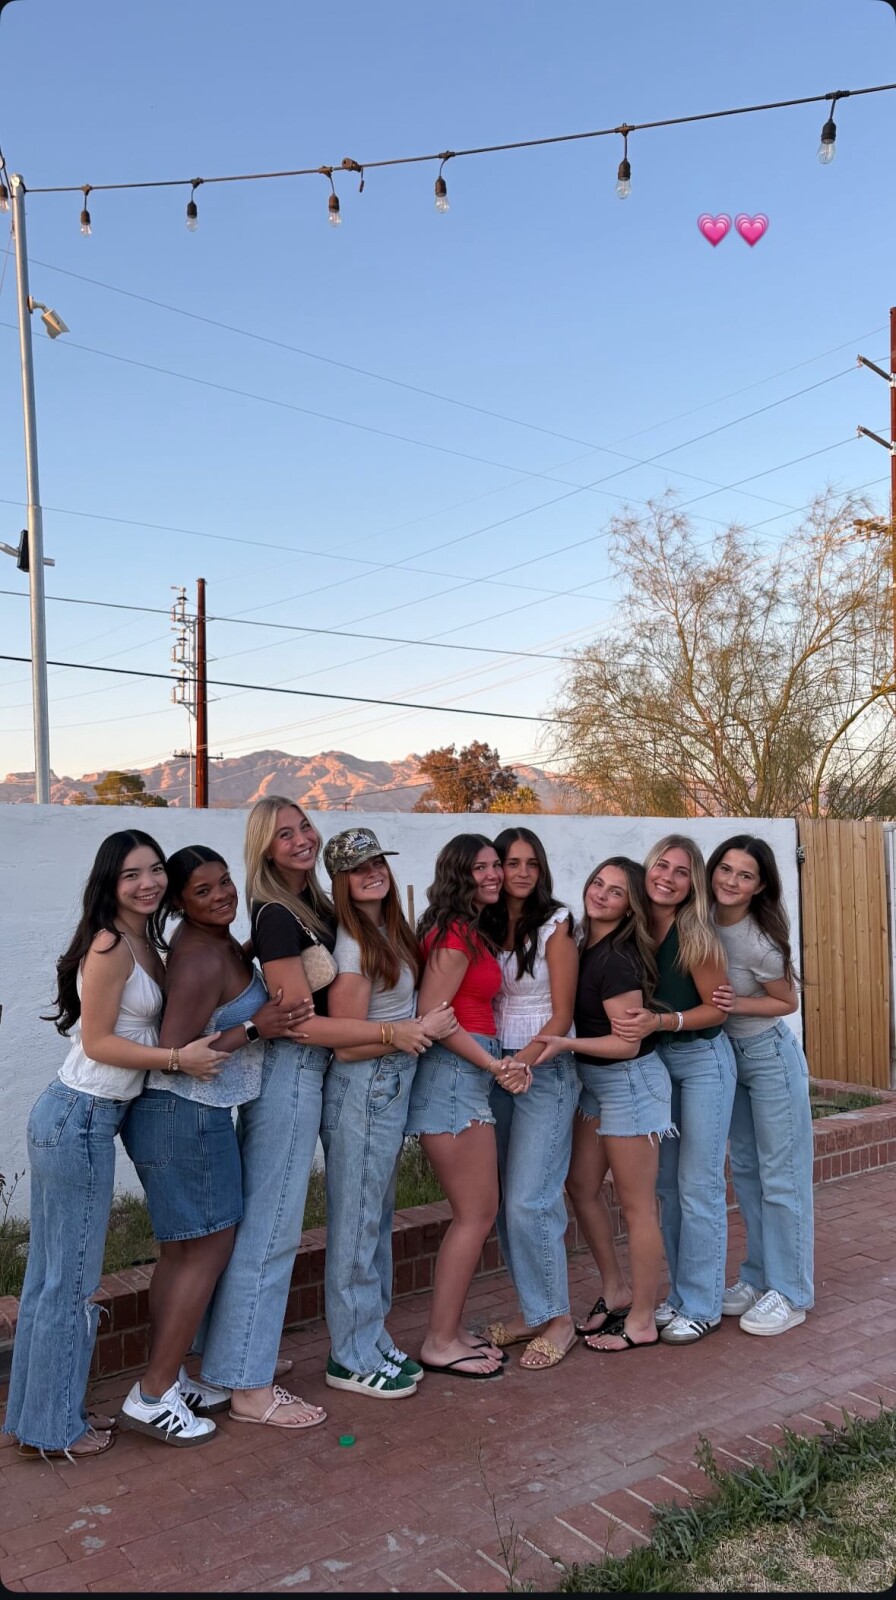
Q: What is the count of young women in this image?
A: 9